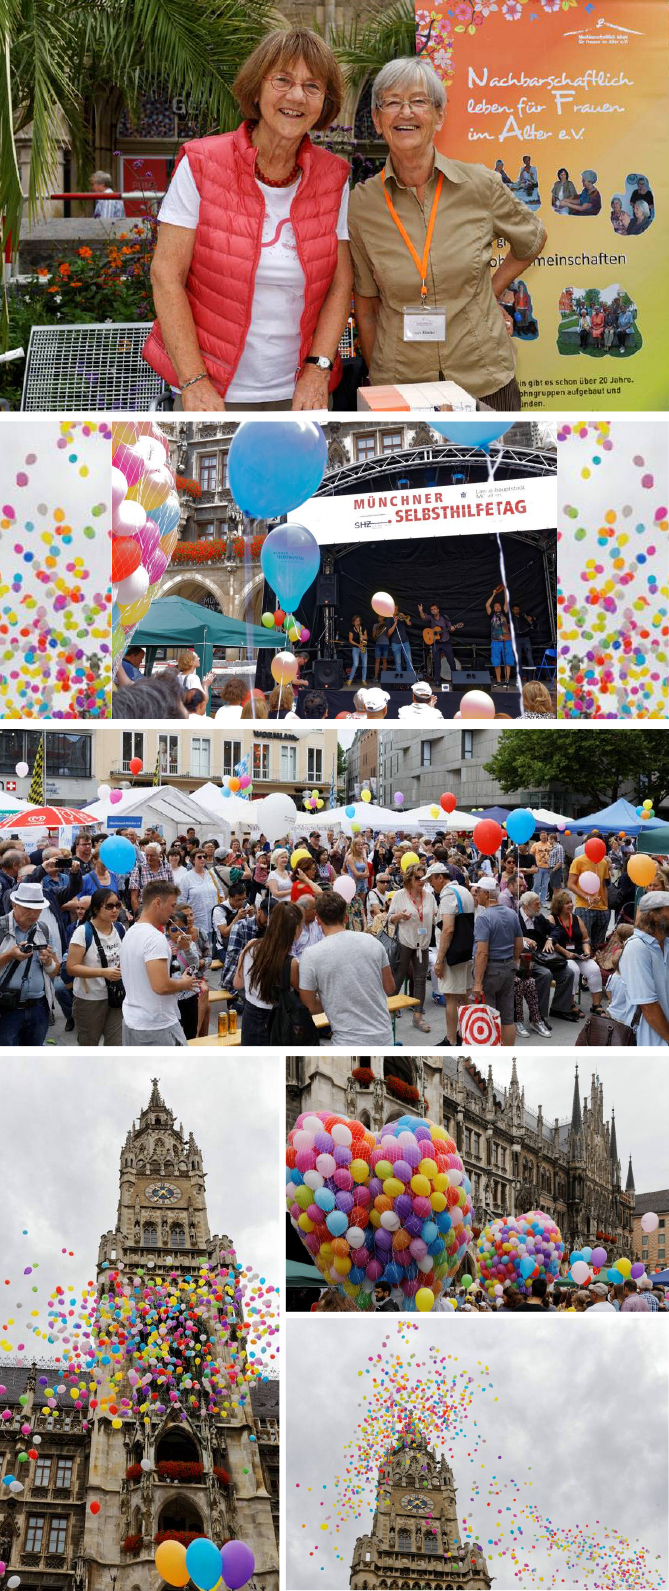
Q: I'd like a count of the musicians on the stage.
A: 6